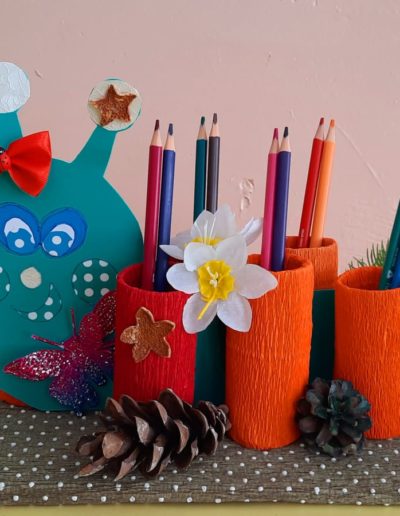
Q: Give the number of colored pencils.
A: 10